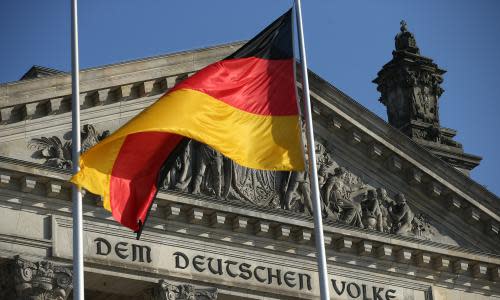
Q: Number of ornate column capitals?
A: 2